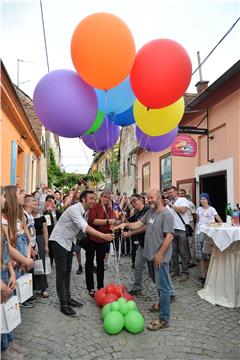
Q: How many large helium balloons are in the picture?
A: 9